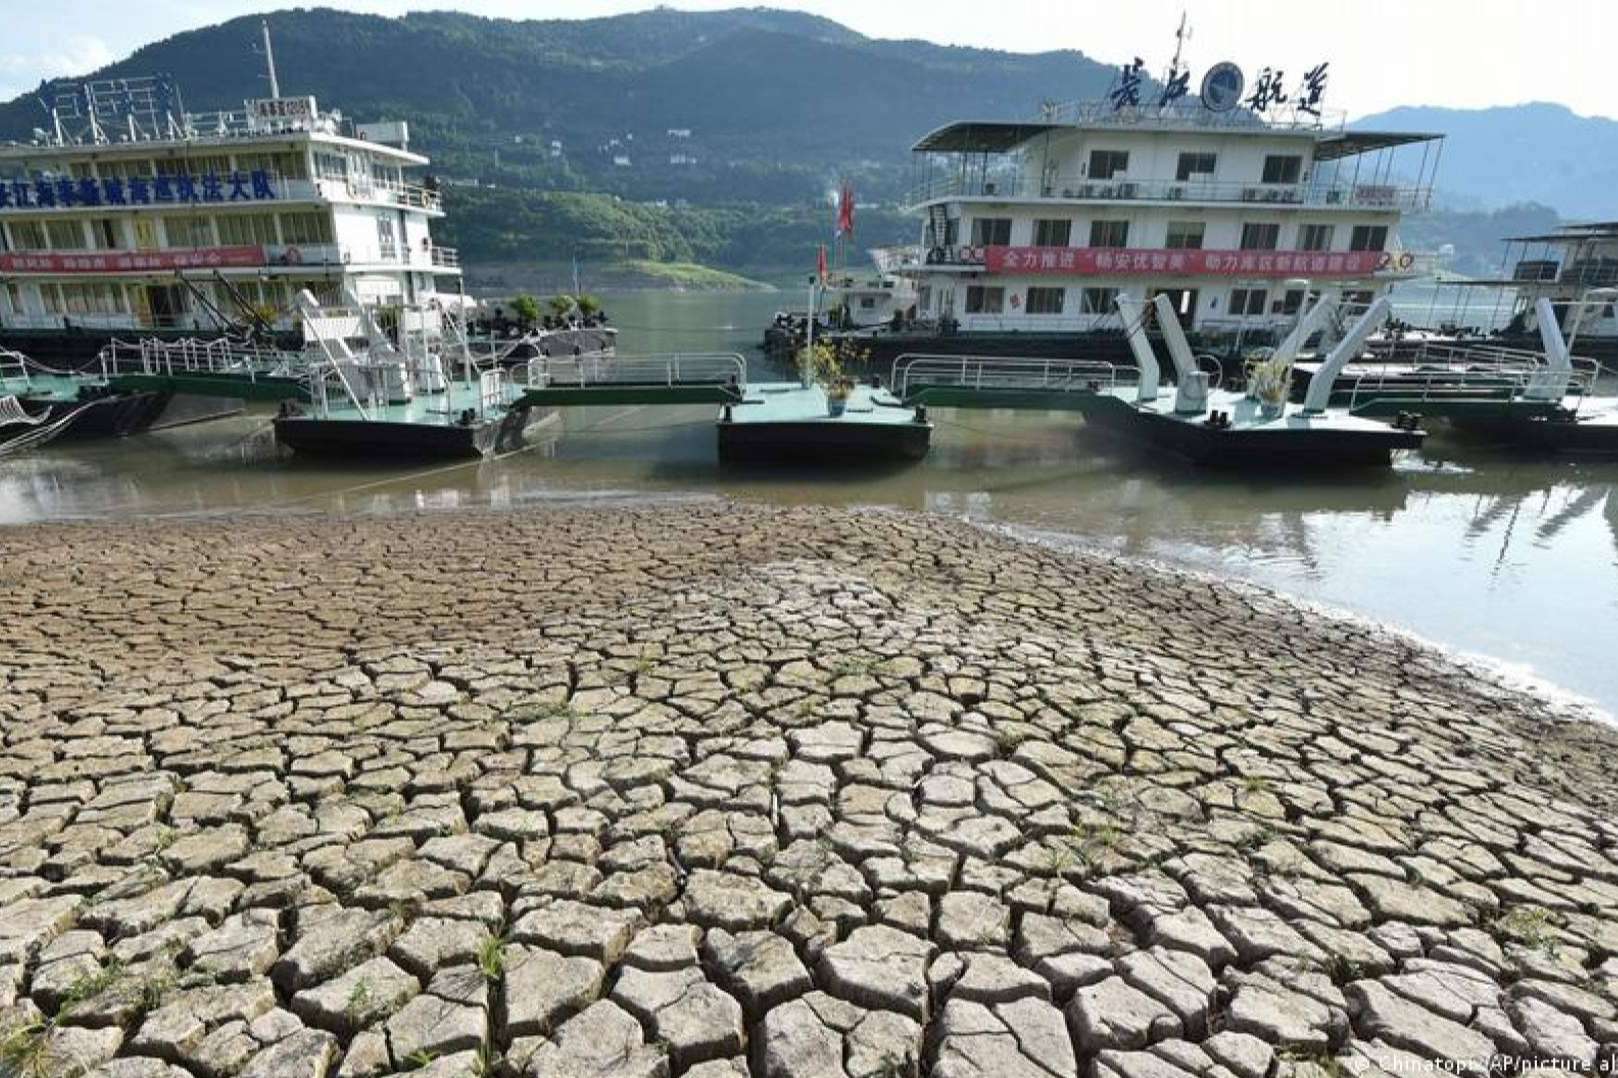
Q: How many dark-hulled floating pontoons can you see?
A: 5